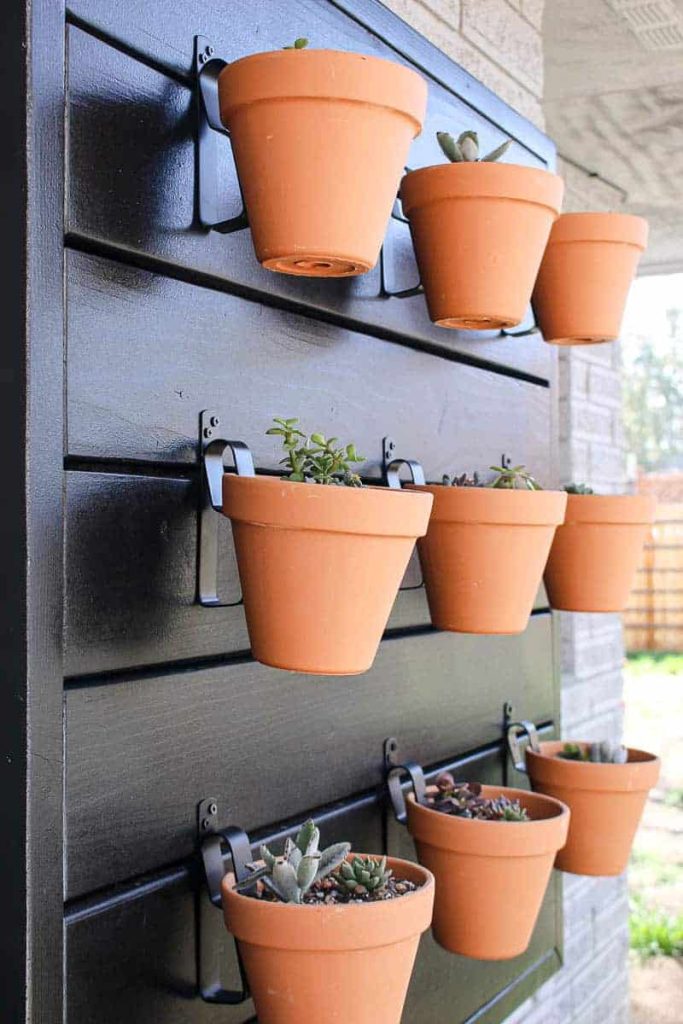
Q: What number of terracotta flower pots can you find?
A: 9